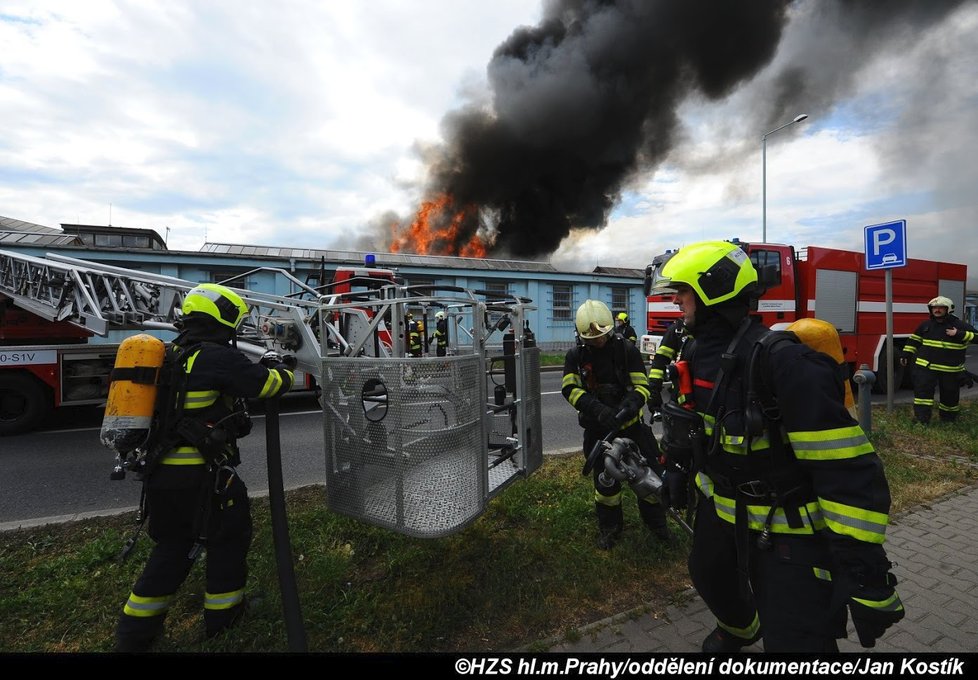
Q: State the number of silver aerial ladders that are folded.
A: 1